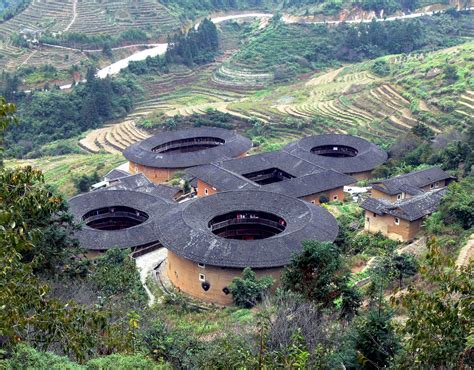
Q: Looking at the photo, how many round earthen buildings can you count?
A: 4